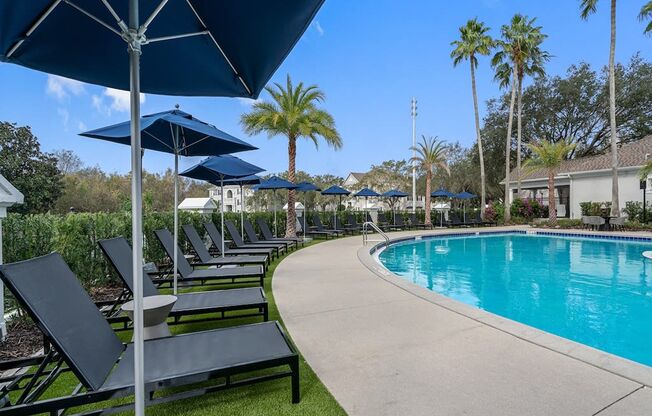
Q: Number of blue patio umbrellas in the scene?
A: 11